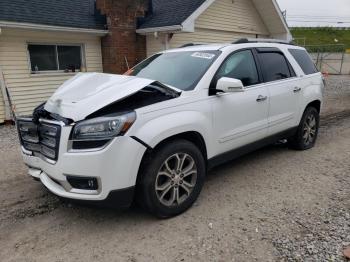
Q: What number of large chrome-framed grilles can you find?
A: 1